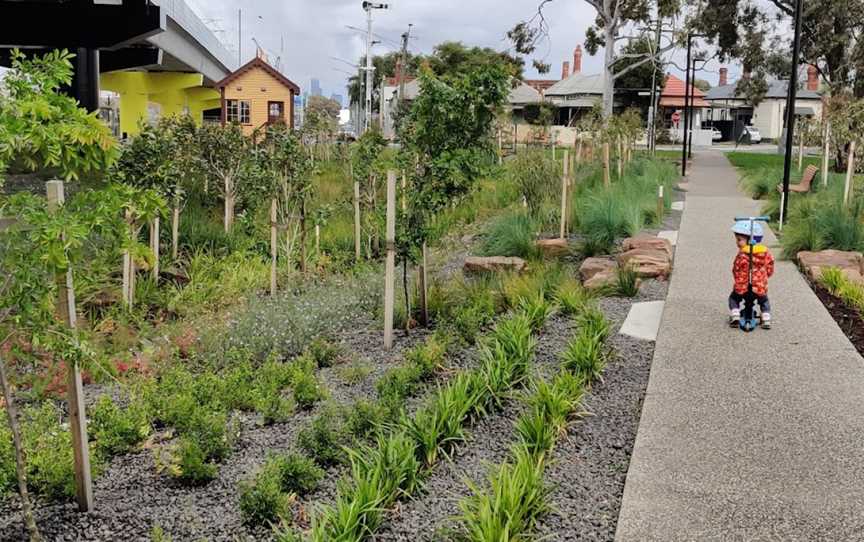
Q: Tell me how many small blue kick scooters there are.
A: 1